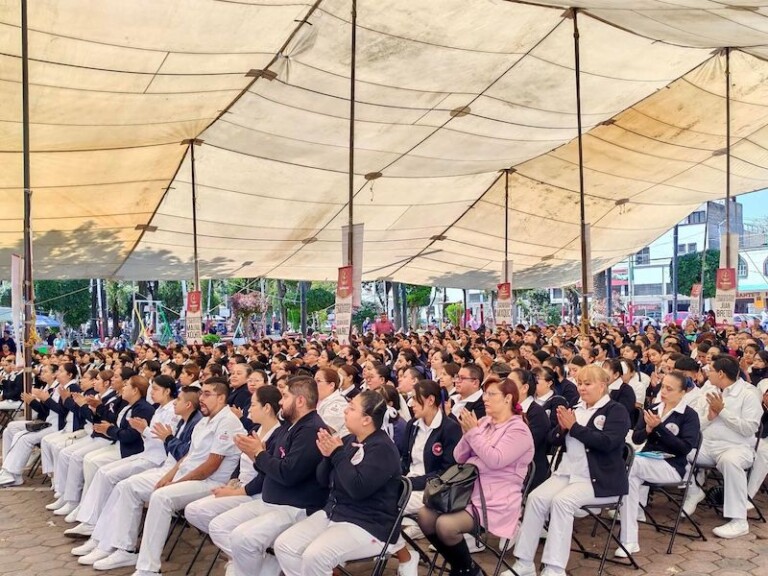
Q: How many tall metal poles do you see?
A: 6